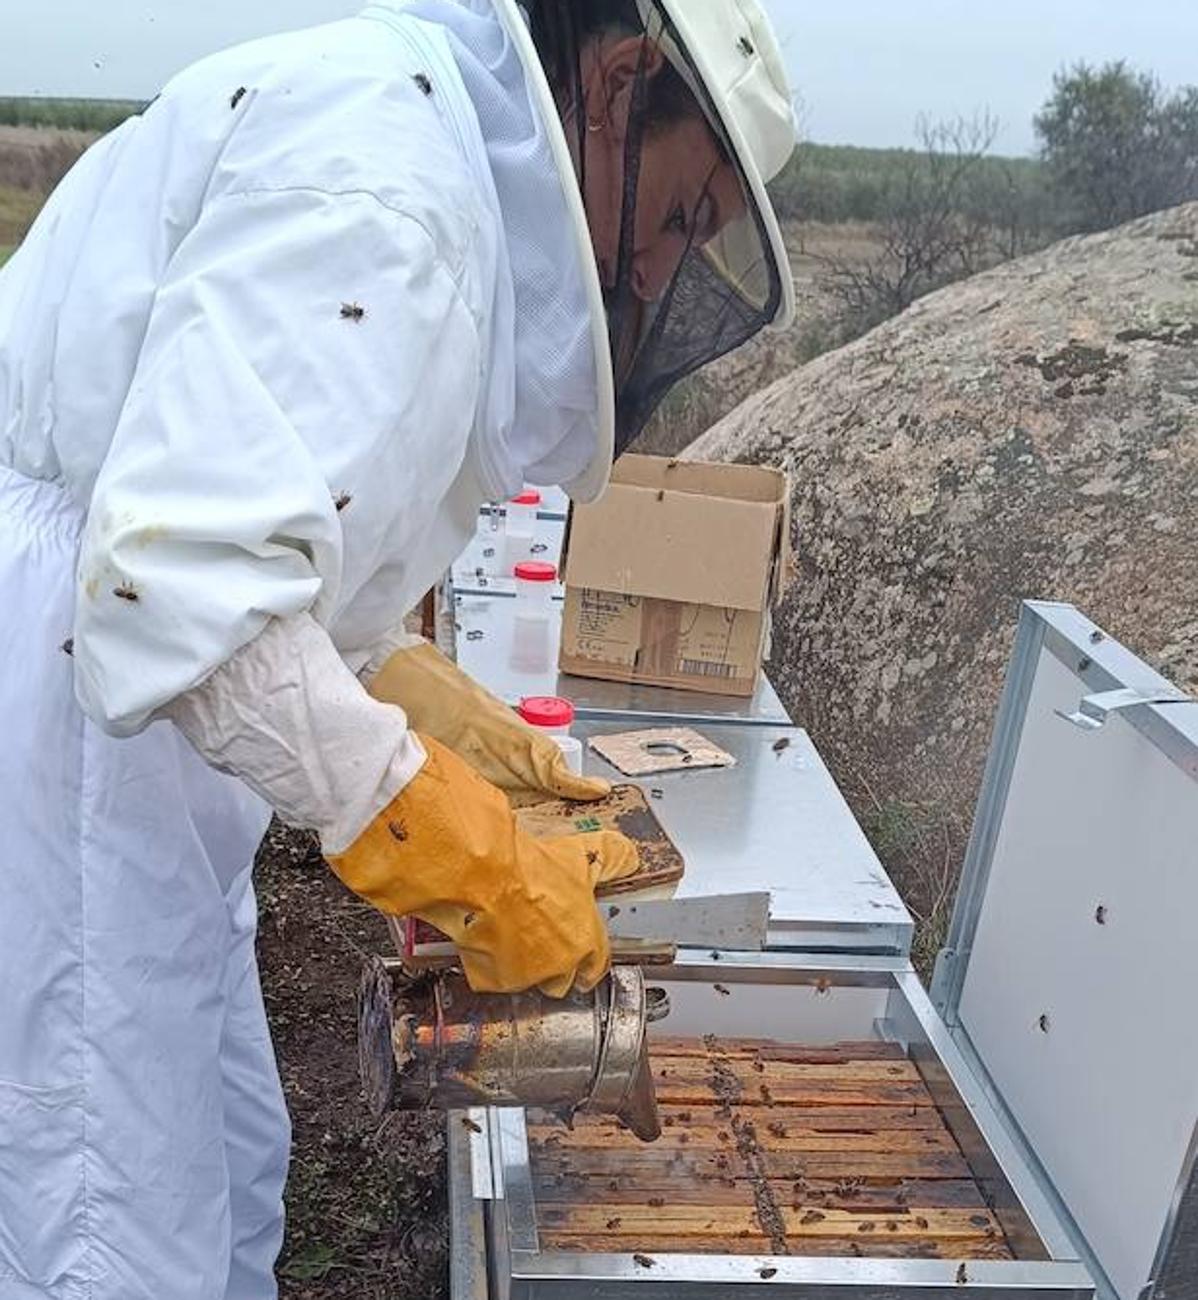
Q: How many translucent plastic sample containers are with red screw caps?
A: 3